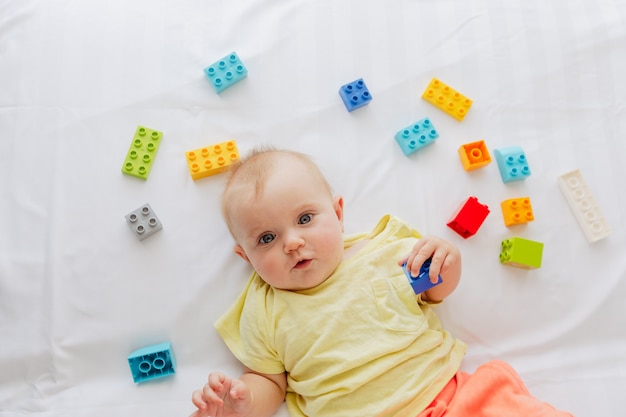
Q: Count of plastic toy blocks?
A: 15